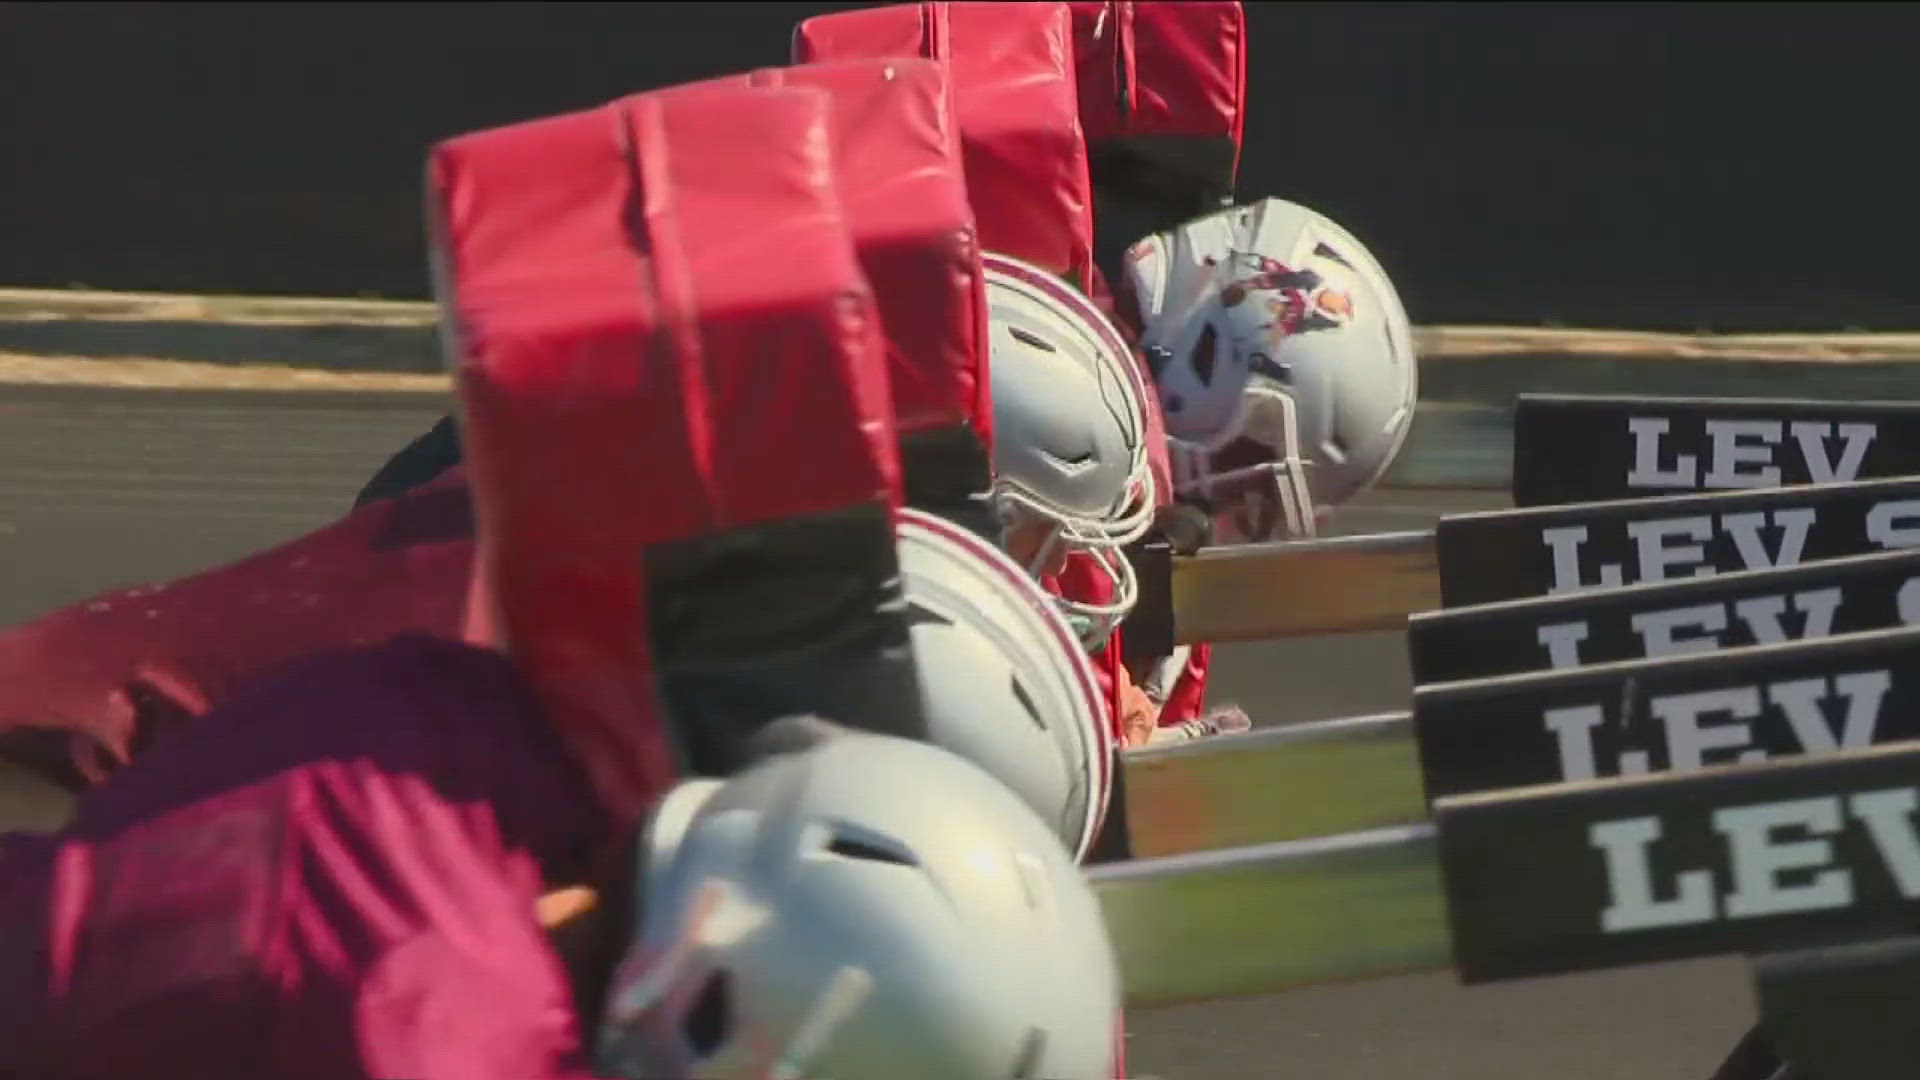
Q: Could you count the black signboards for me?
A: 5